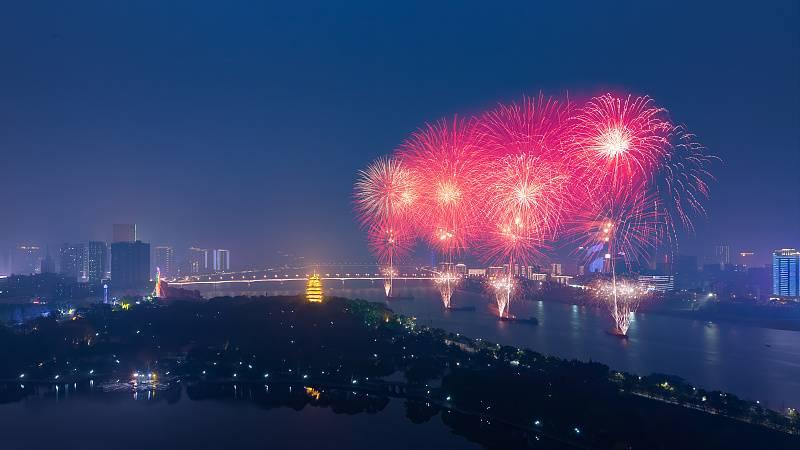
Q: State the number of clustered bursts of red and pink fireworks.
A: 4